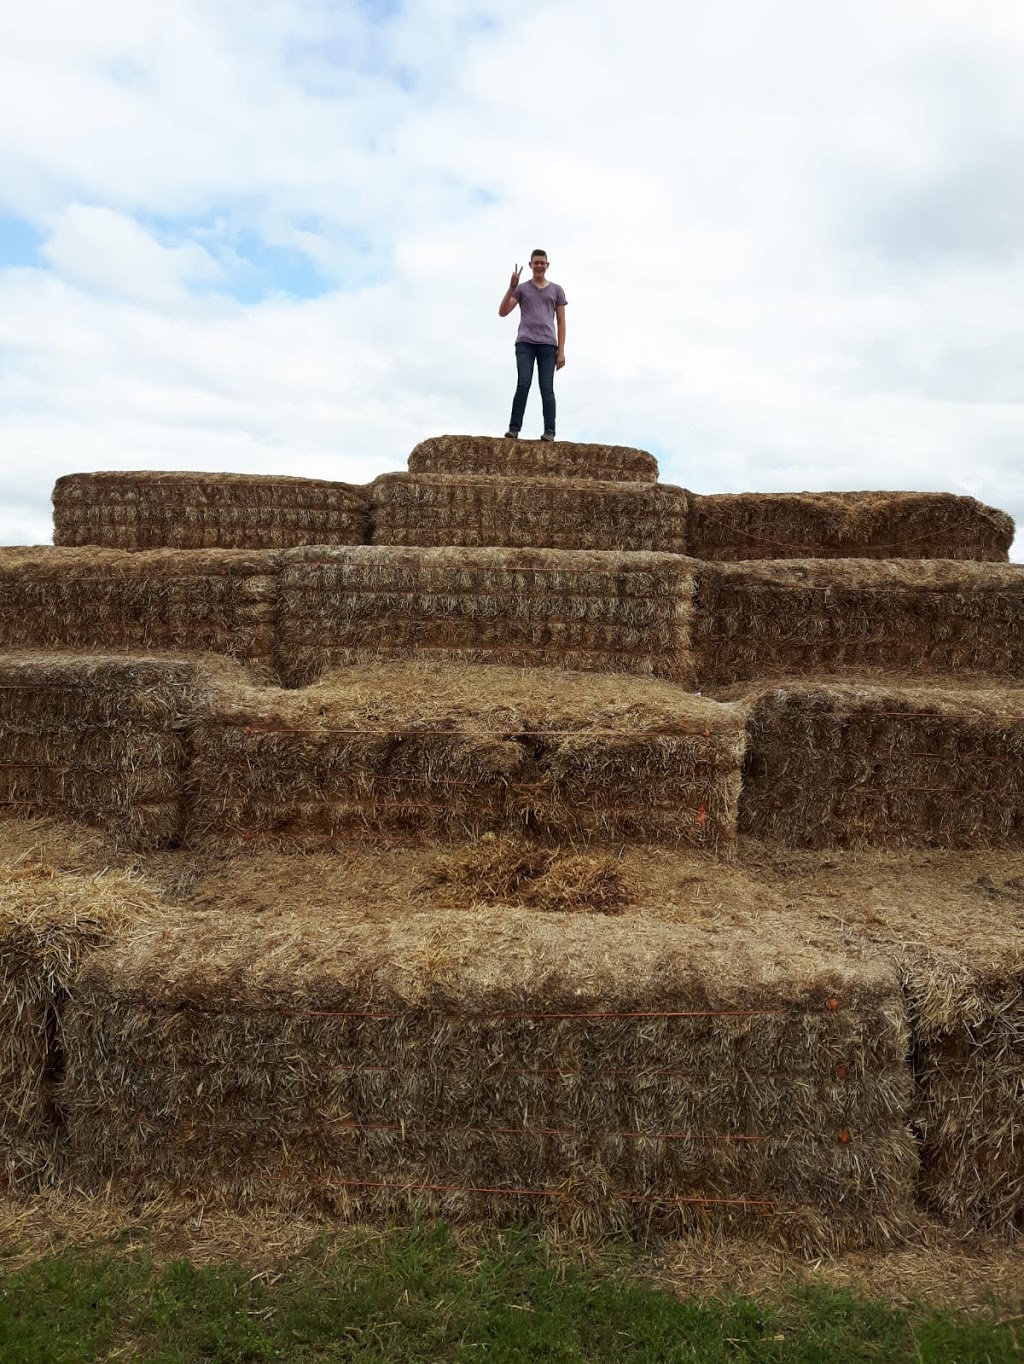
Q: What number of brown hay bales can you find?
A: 13